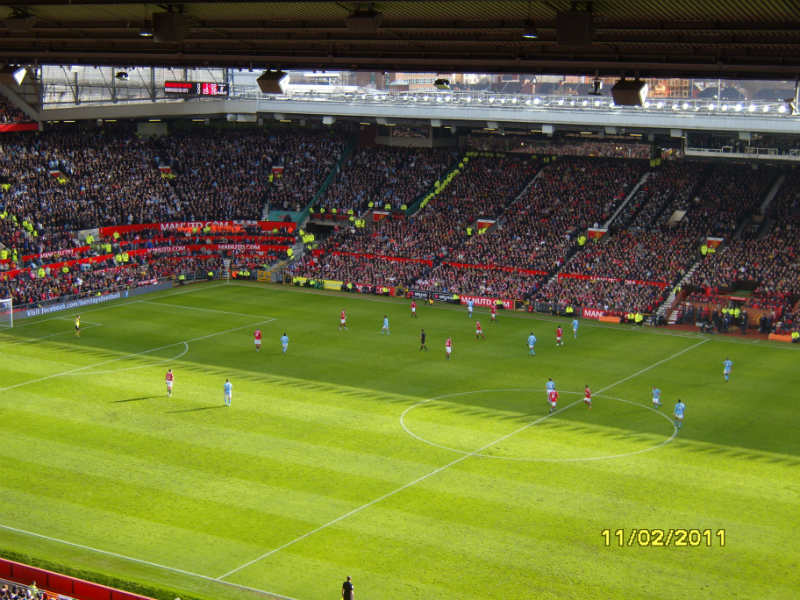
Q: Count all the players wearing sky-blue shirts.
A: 10